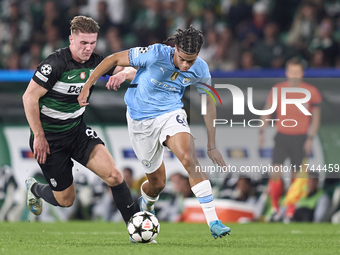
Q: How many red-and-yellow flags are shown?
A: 1